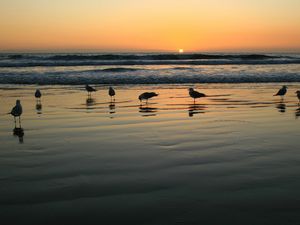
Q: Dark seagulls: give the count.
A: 8